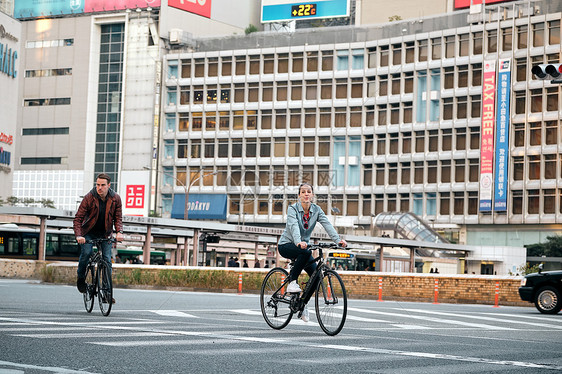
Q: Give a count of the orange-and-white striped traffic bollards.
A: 6